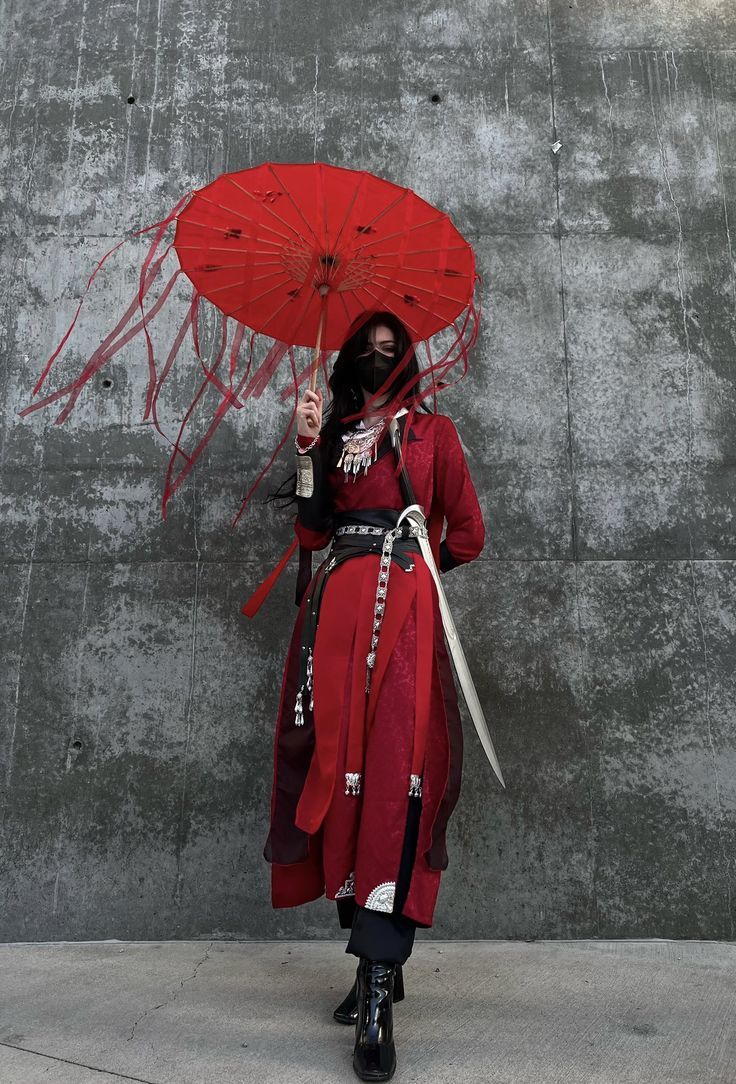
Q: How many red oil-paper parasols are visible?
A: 1